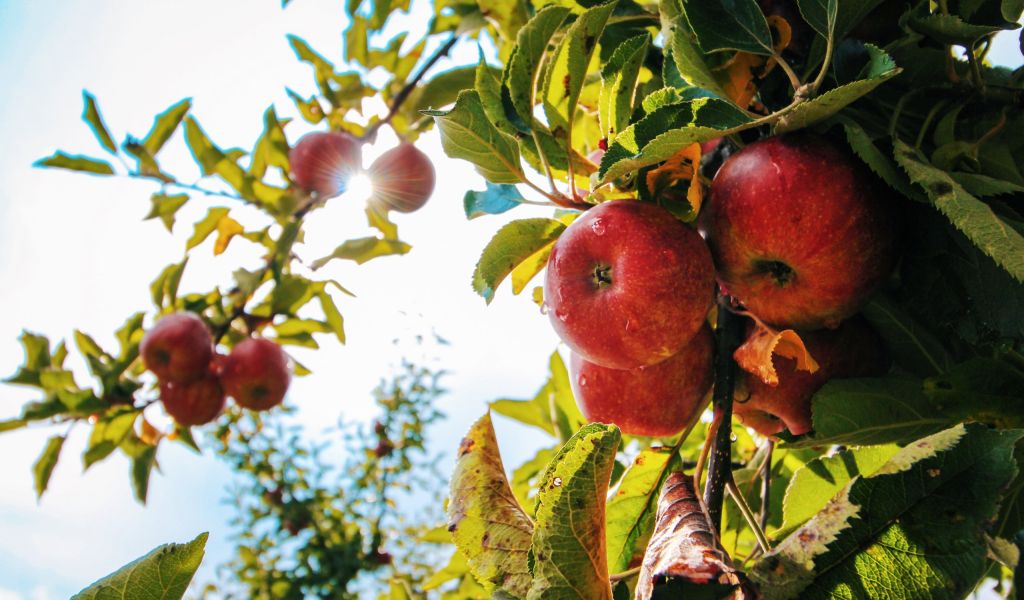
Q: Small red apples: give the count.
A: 5